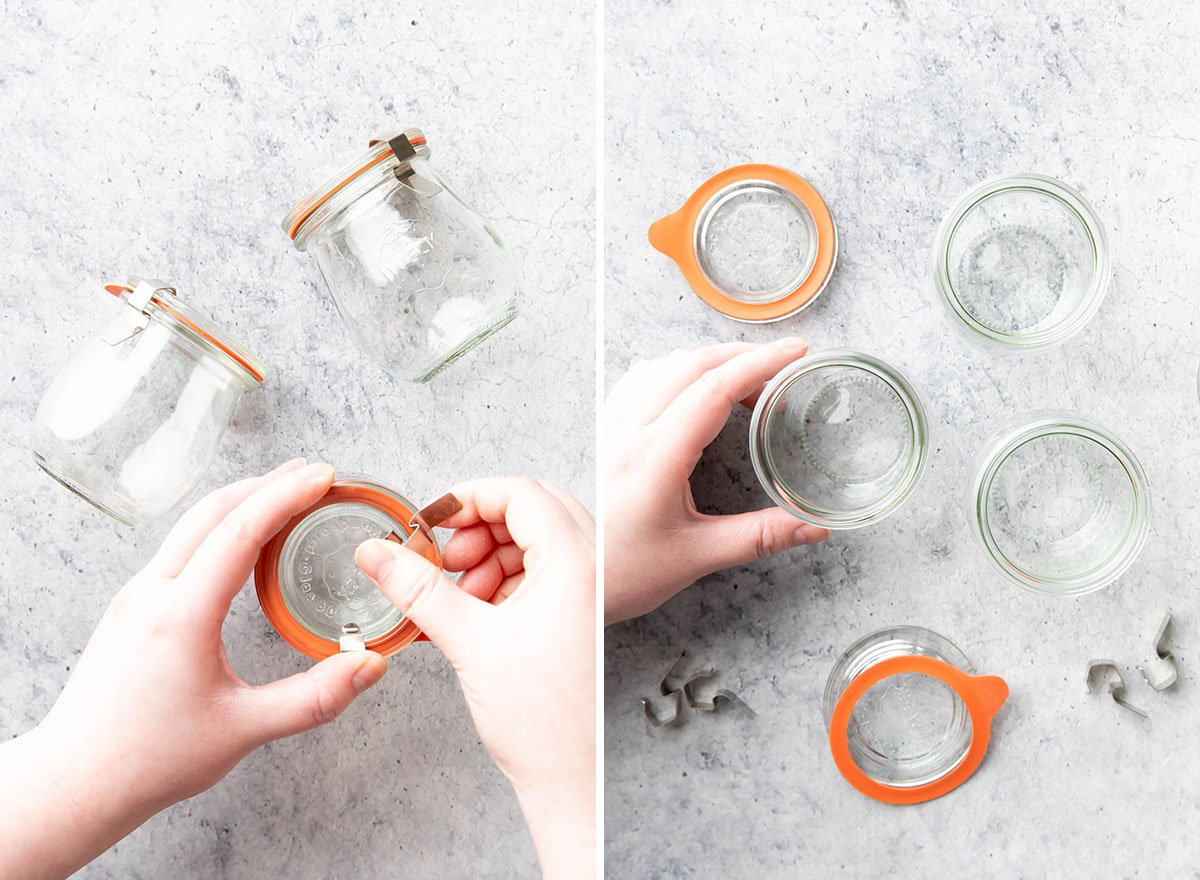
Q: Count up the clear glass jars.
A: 6